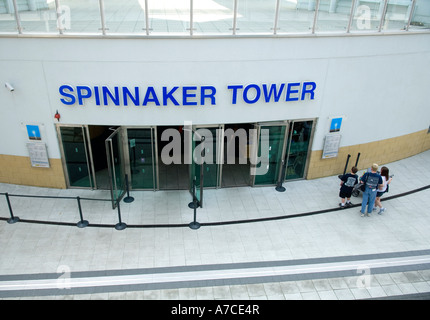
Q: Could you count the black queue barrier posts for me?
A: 9